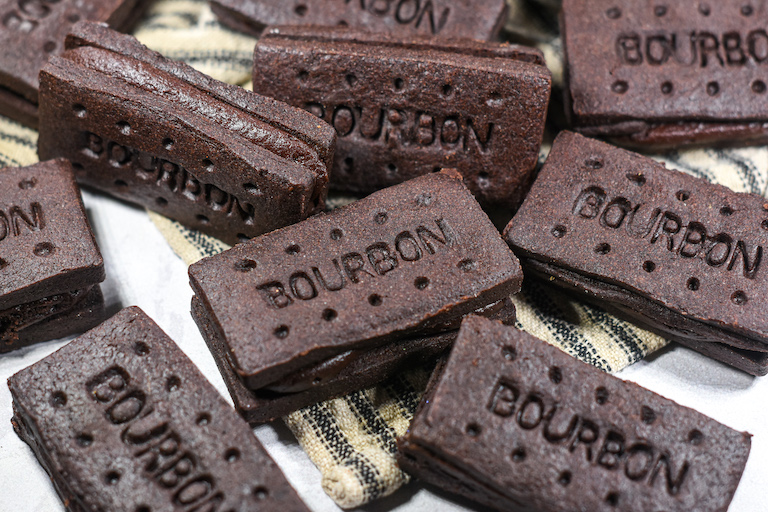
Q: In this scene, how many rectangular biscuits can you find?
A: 10